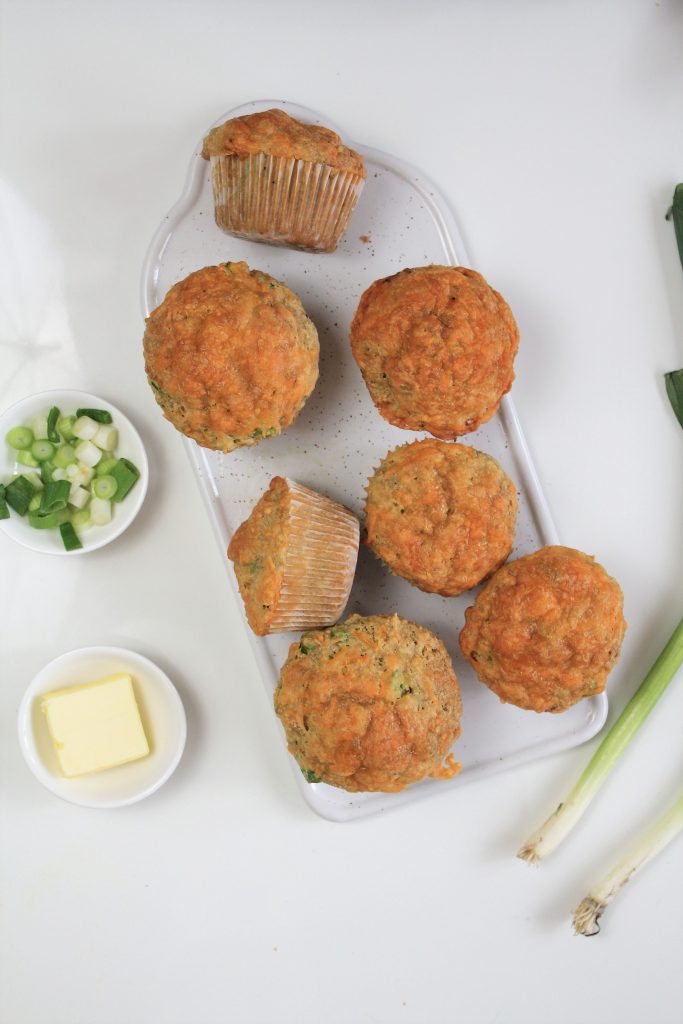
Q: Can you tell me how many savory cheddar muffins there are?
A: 7